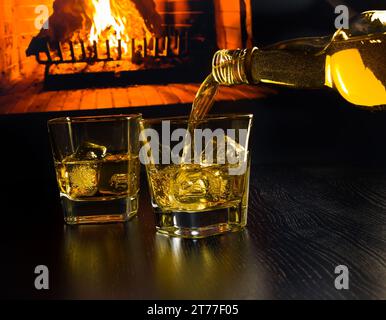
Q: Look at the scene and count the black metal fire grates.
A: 1